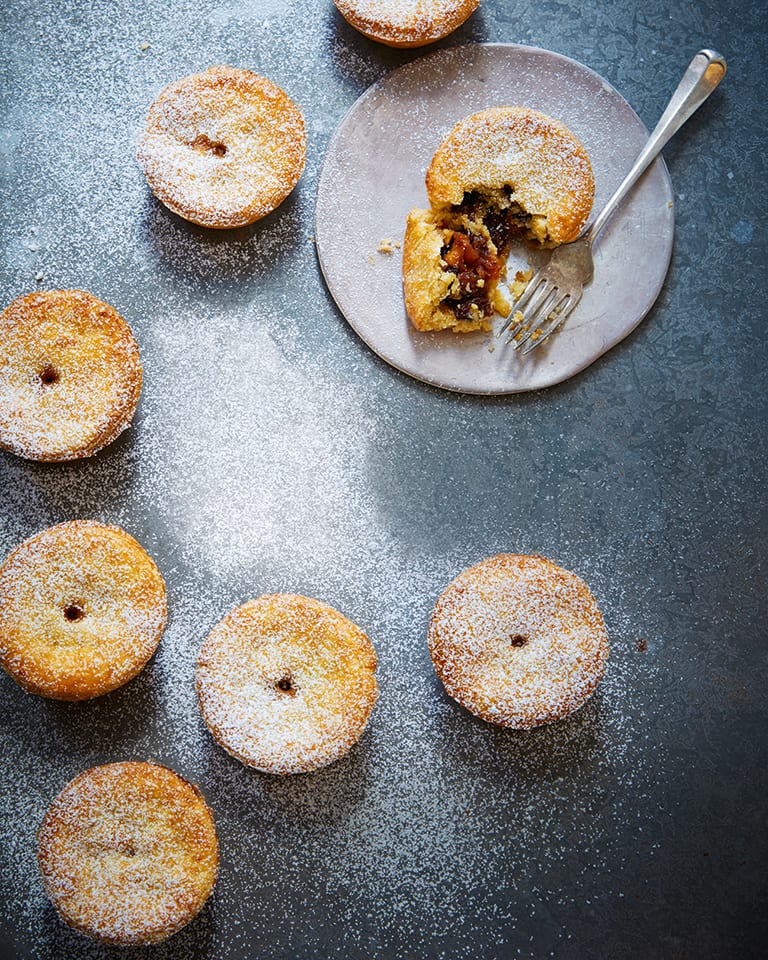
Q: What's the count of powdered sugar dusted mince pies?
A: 8